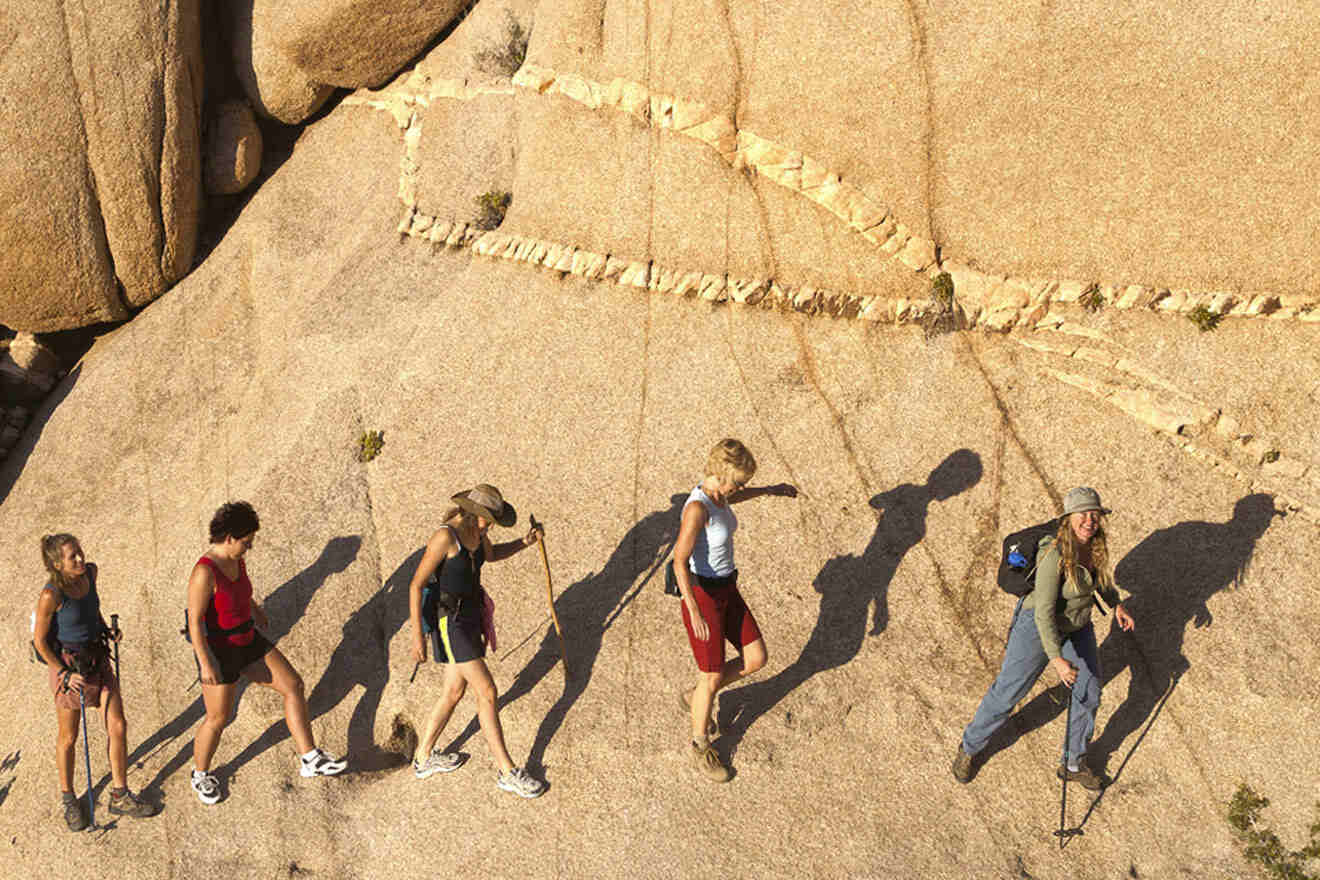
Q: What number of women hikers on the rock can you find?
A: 5